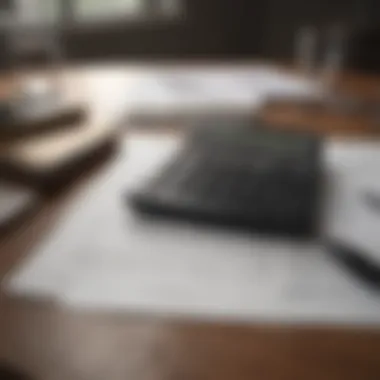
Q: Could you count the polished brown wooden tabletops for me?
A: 1